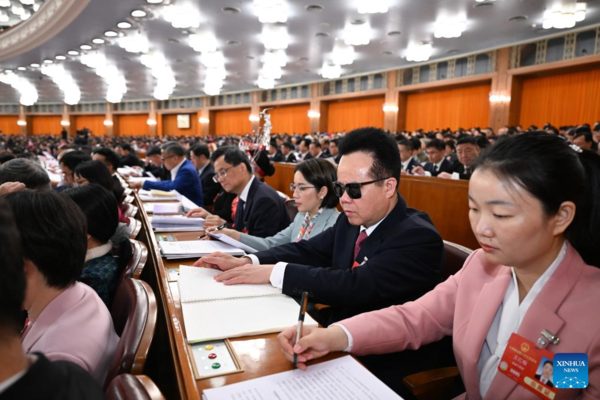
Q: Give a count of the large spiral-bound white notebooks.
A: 1